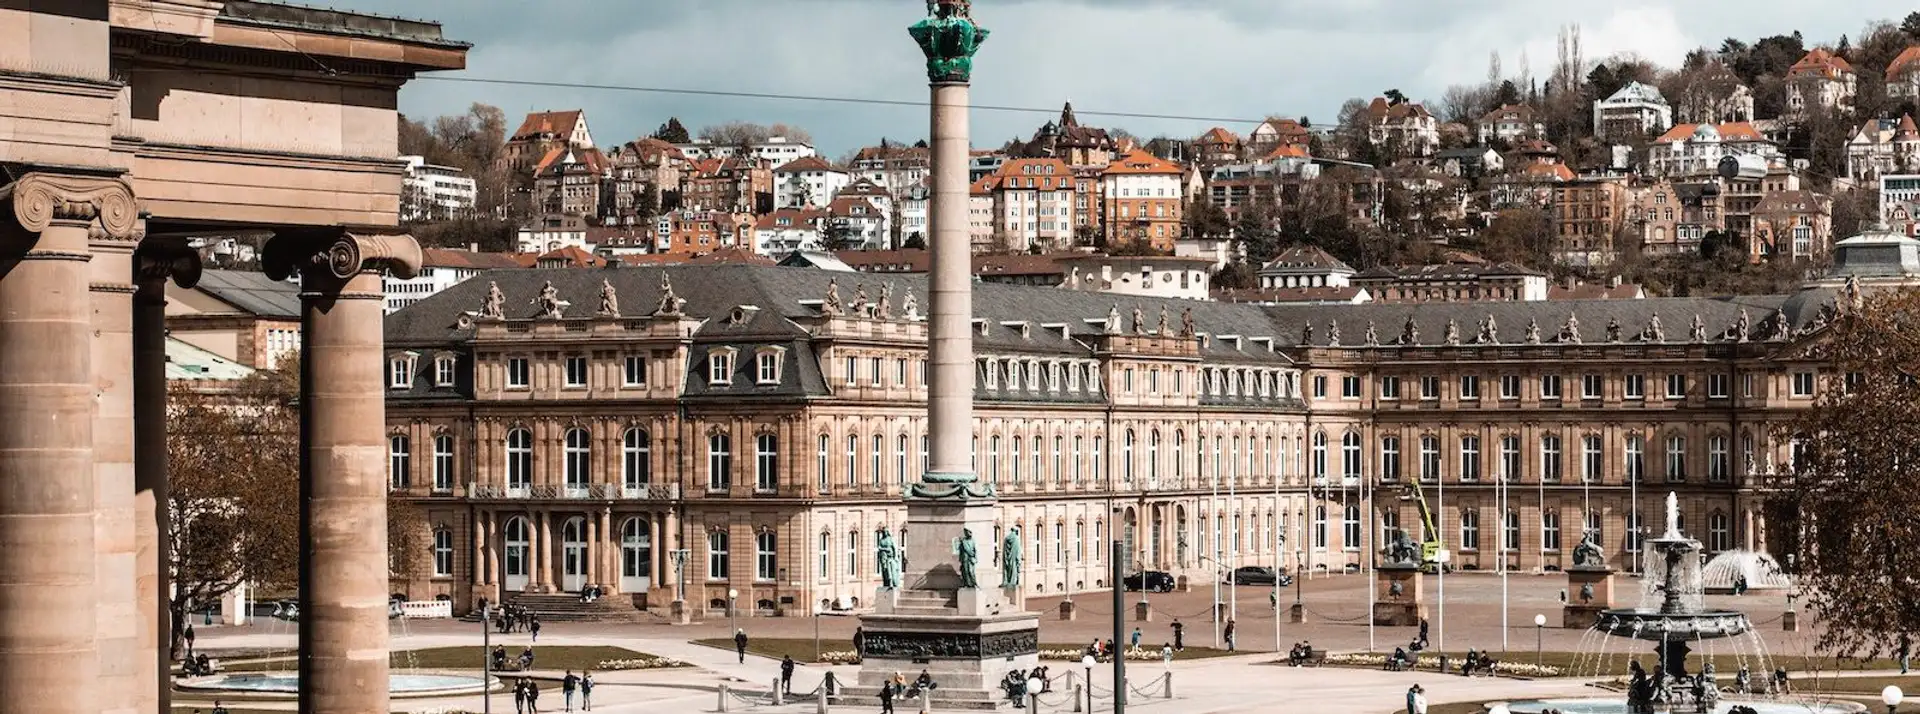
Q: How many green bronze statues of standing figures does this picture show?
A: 3